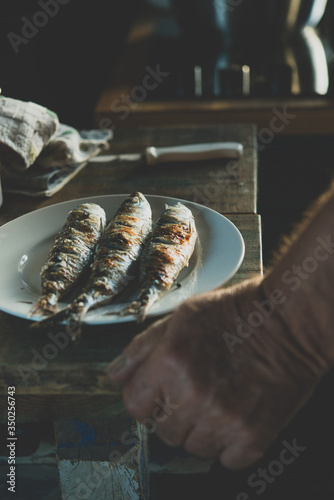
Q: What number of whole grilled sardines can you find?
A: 3